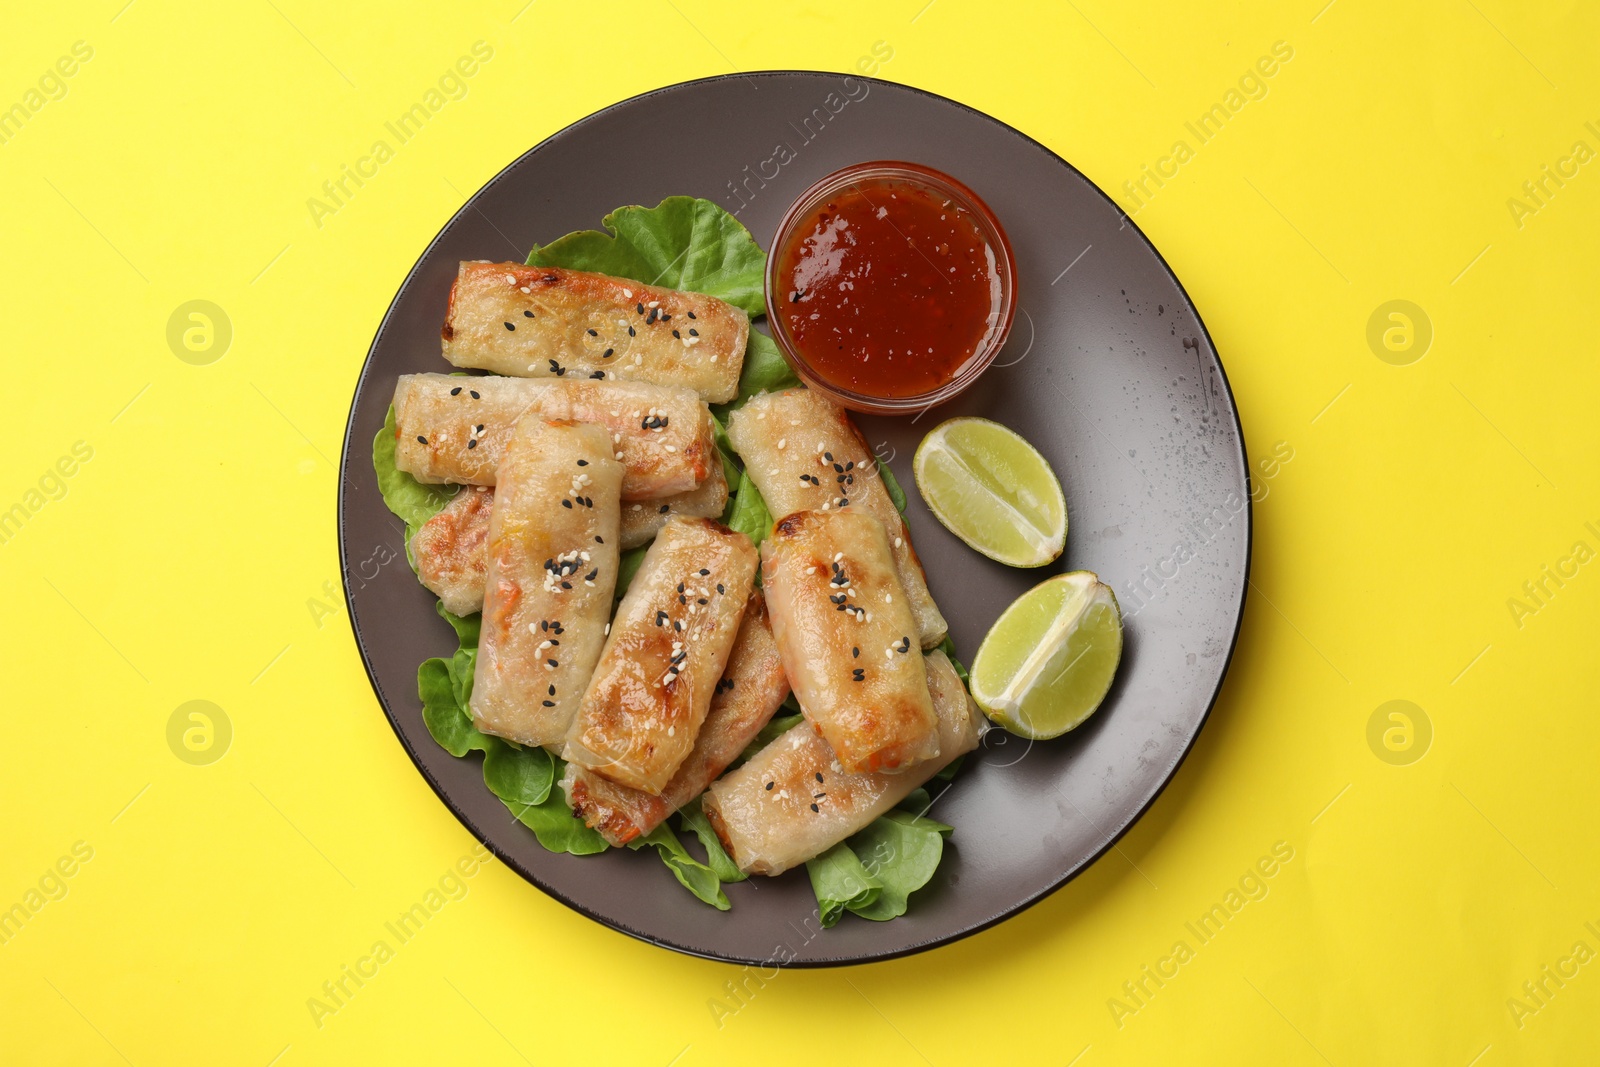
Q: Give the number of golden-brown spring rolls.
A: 9